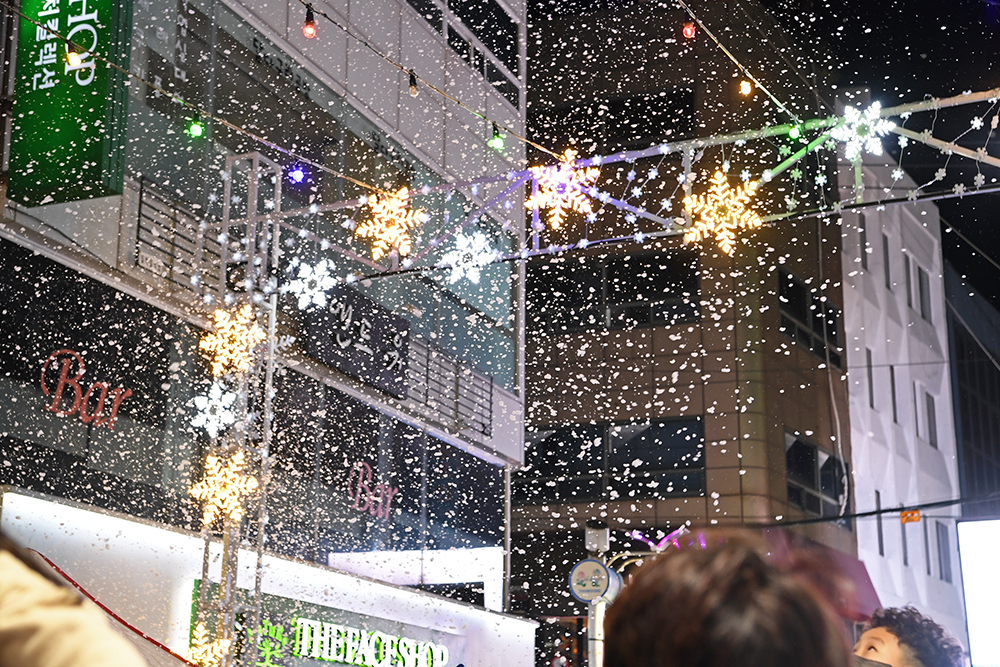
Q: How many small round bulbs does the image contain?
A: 9